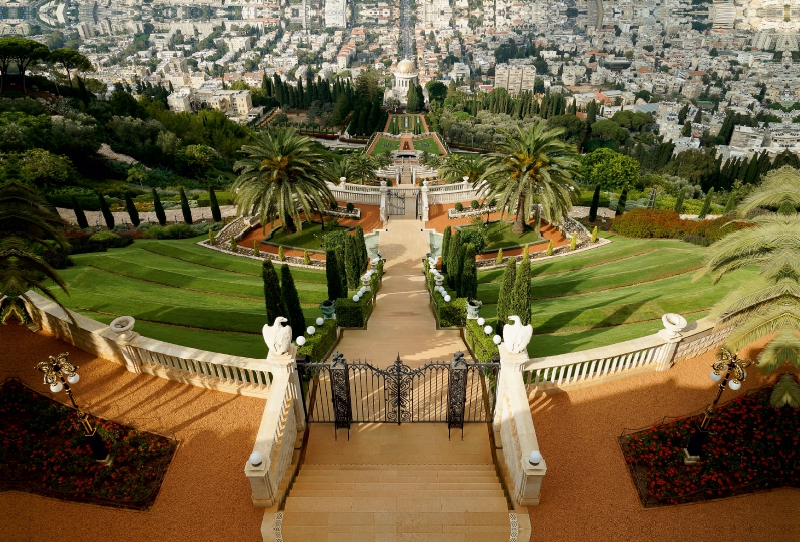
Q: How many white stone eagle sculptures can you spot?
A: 2